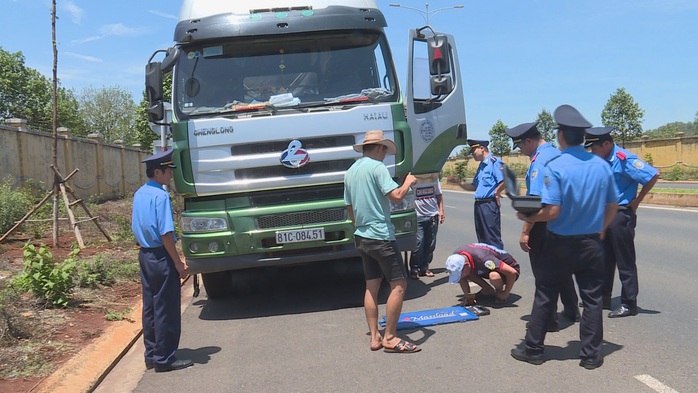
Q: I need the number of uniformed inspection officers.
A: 5